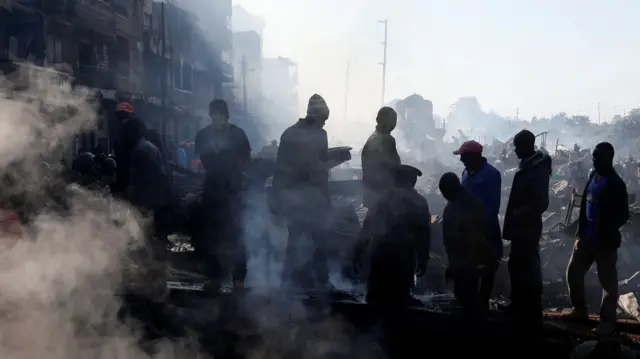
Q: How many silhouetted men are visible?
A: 10